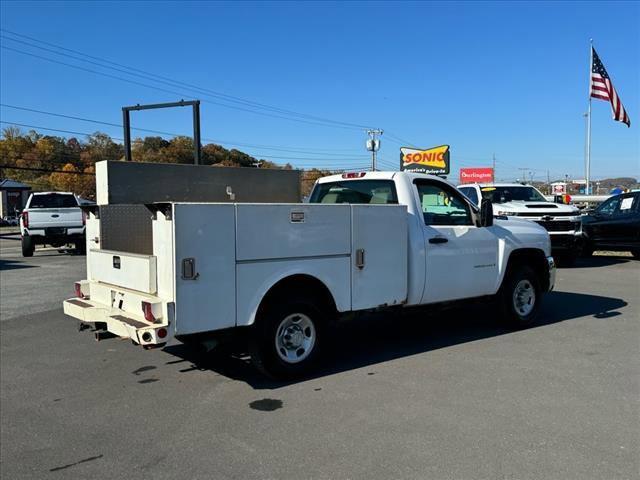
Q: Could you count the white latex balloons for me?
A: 0